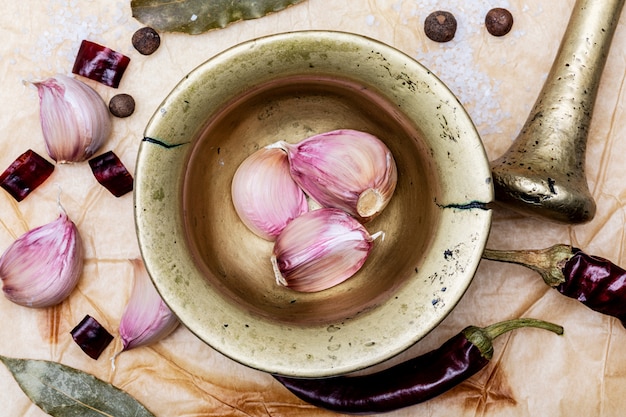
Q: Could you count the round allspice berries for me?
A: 4